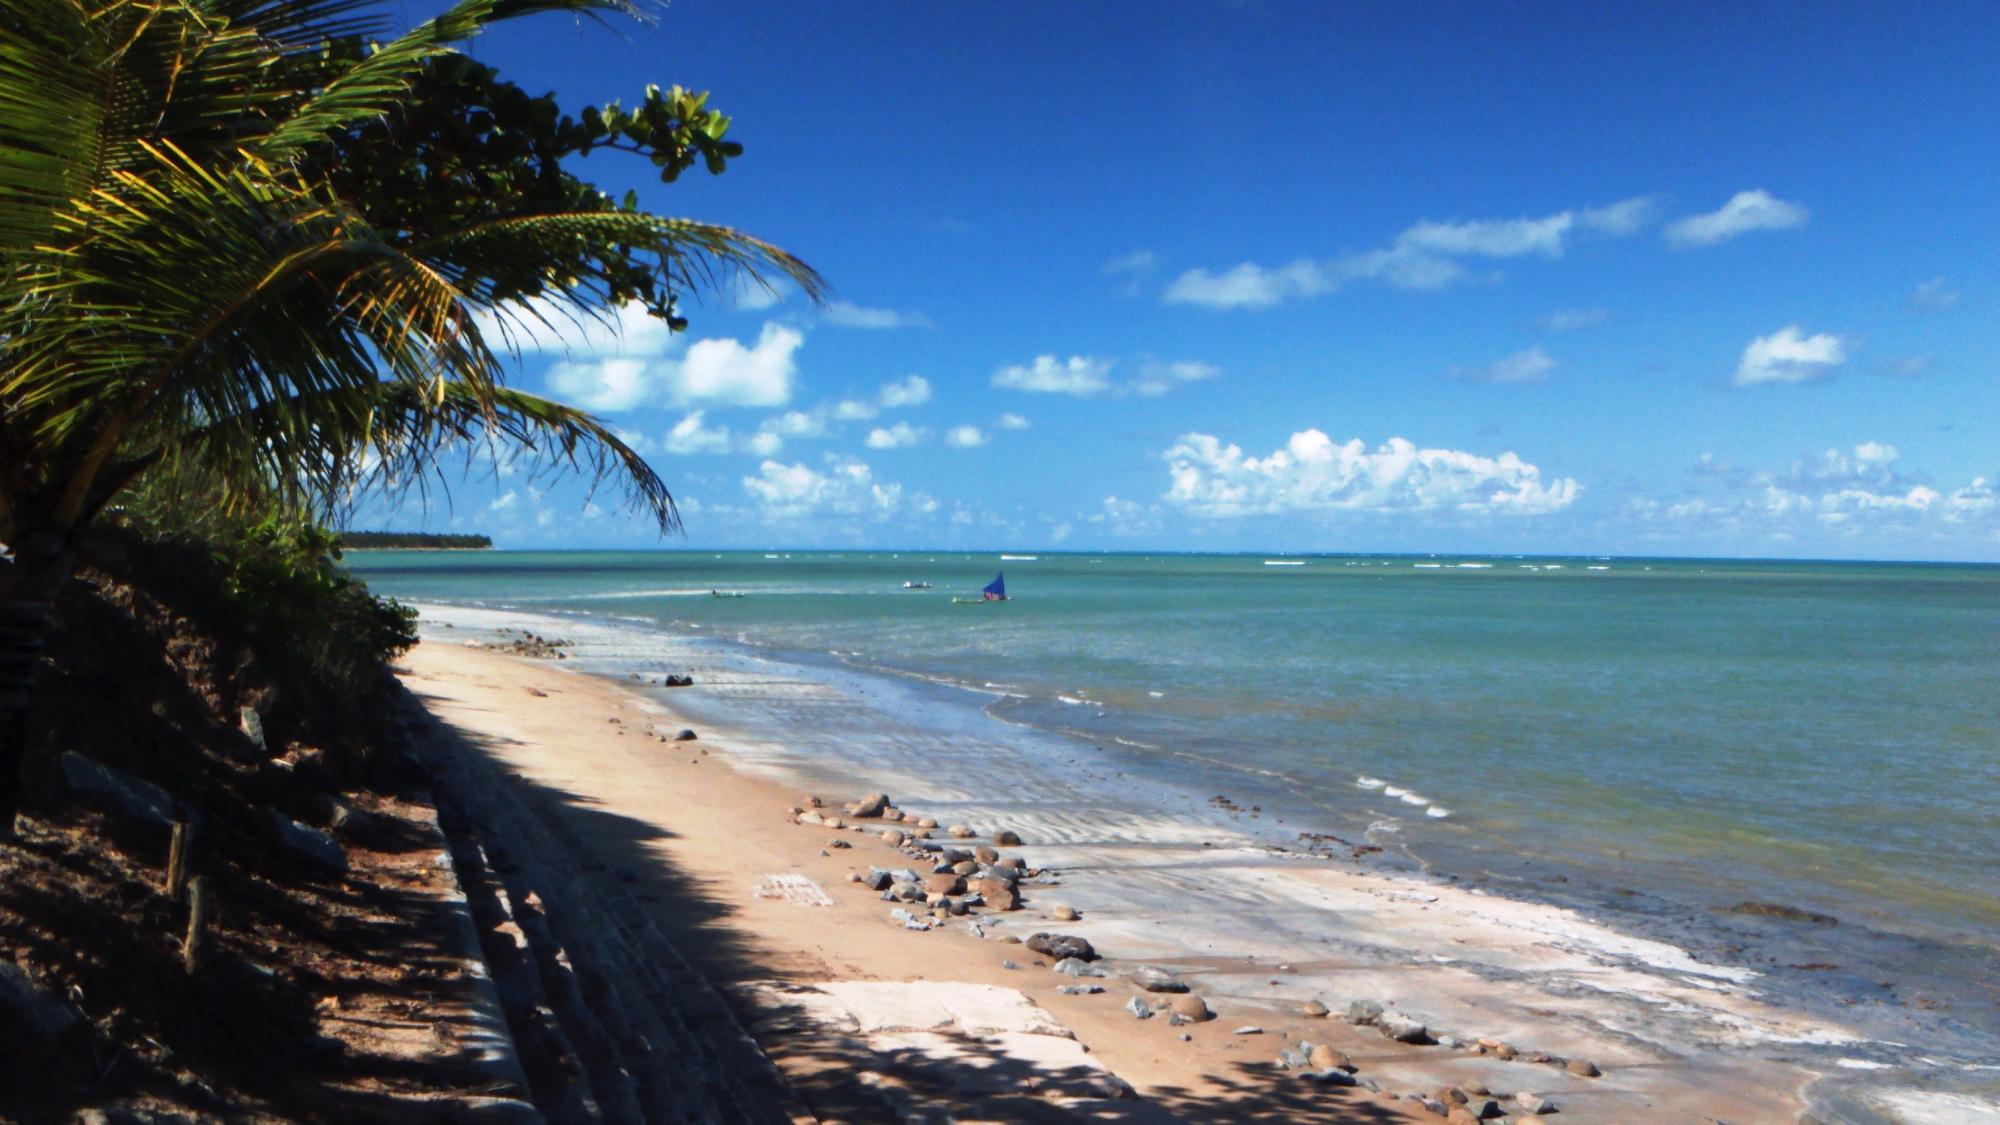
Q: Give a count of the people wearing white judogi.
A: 0